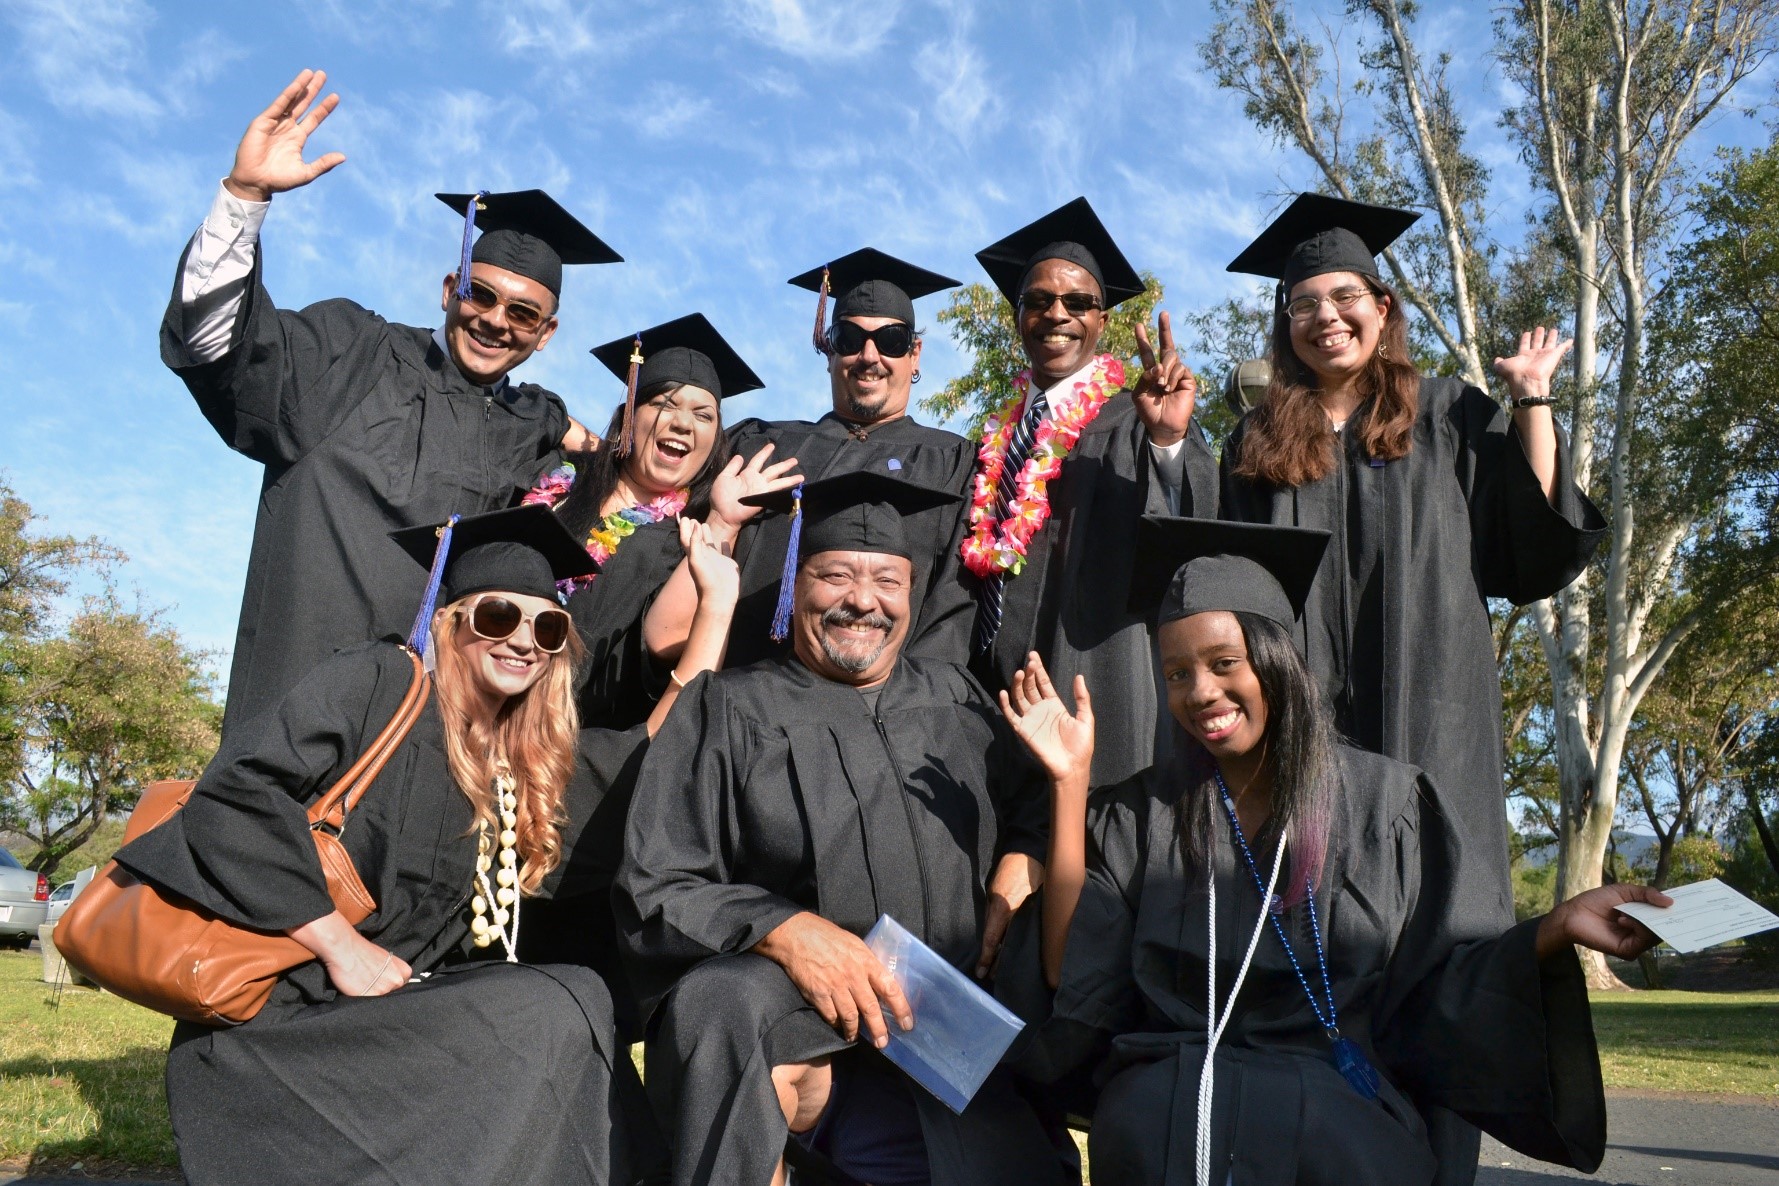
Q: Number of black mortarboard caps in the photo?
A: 8